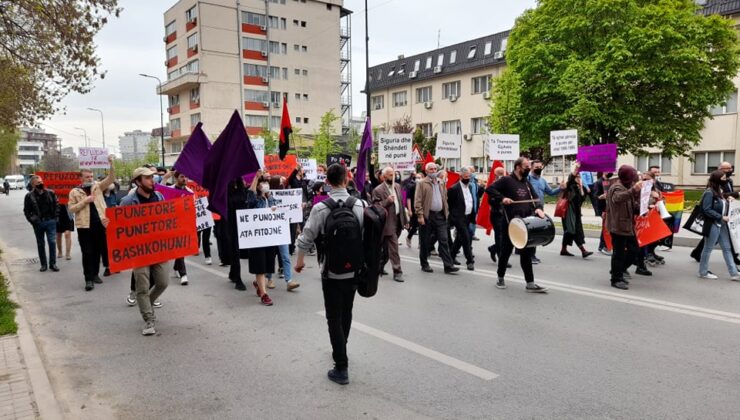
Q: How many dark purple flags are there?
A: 3